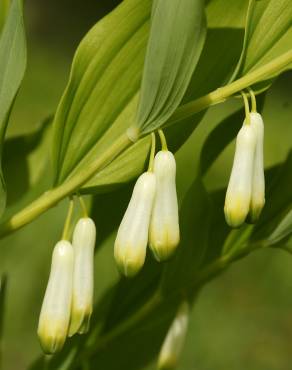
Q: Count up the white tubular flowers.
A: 7